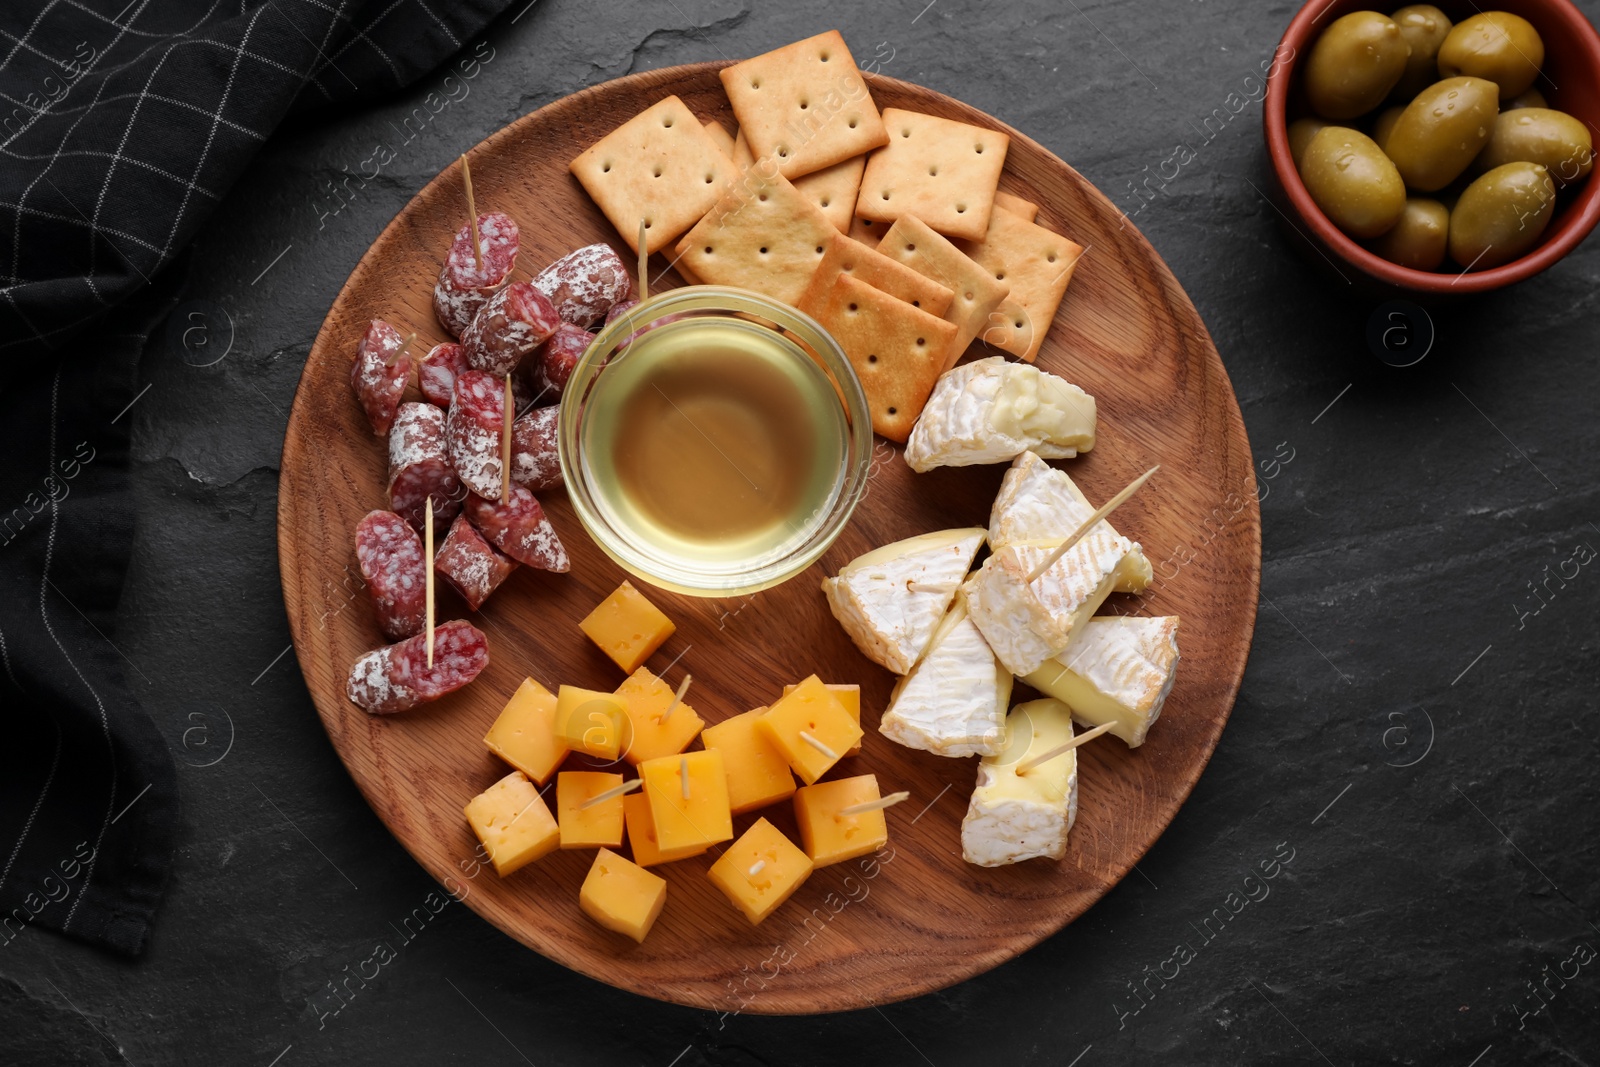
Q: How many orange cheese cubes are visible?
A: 14